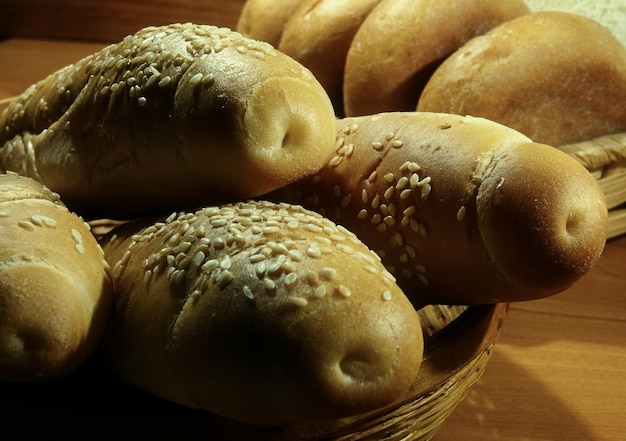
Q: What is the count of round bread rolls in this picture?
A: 4